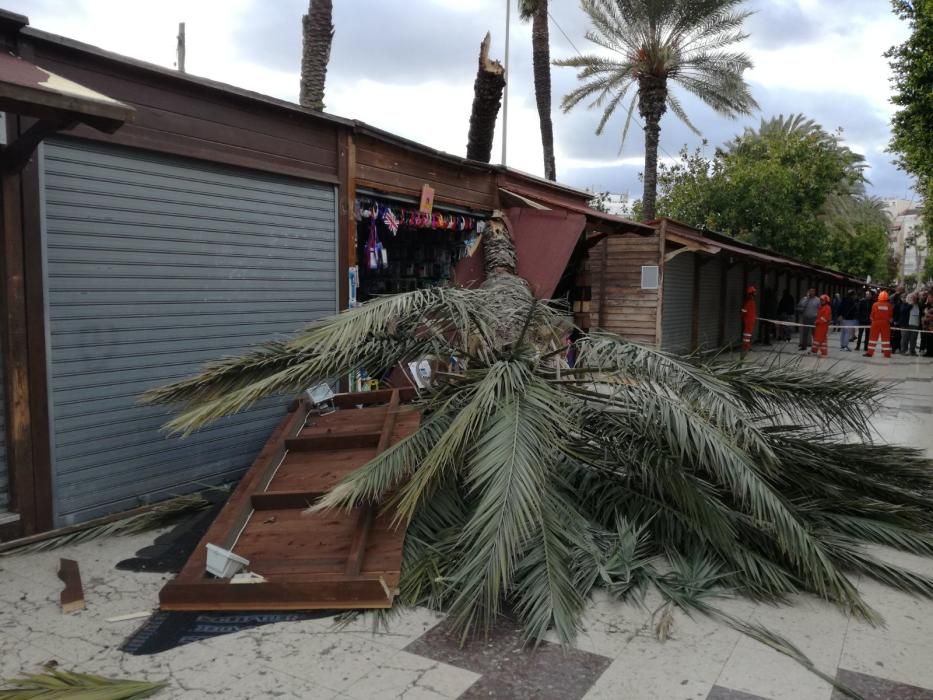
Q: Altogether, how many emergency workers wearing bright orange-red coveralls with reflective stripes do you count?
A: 3